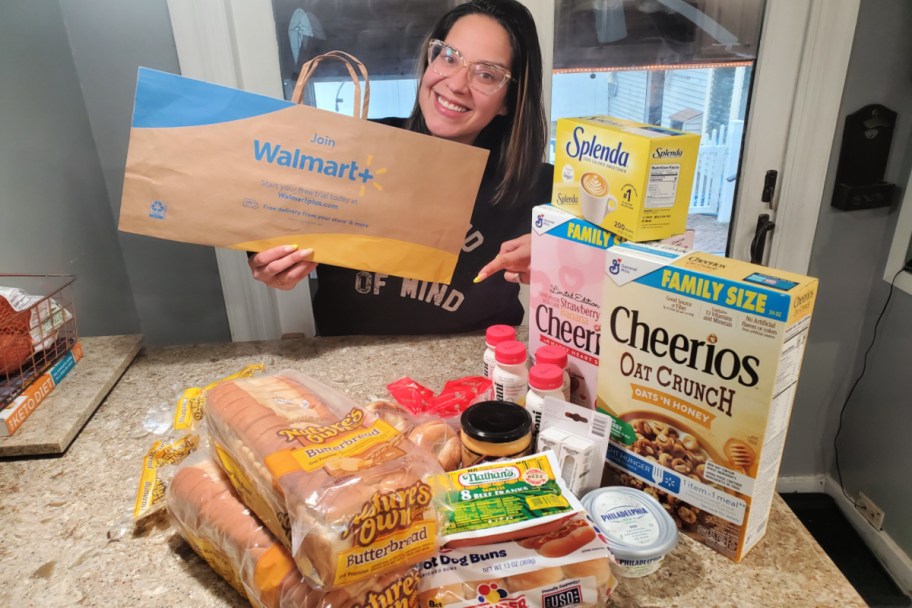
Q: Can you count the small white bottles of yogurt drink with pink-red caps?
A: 4